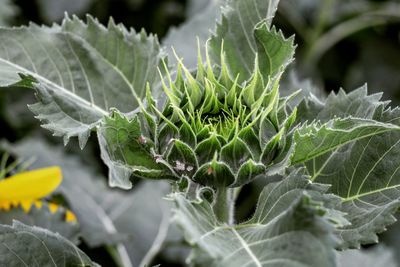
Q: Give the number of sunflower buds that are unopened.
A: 1